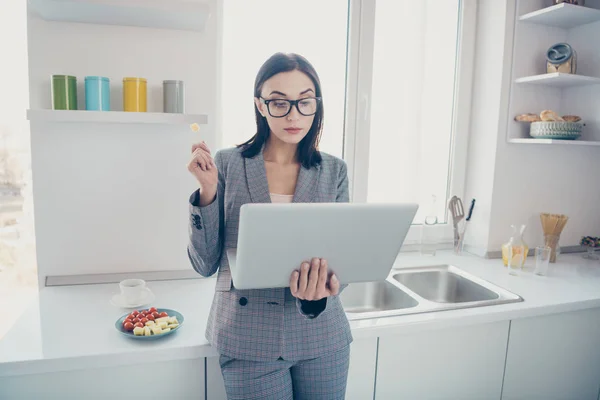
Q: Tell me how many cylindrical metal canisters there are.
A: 4